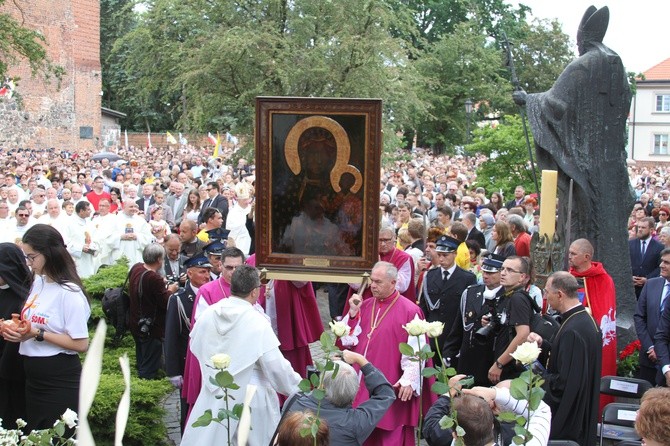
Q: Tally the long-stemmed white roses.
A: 5